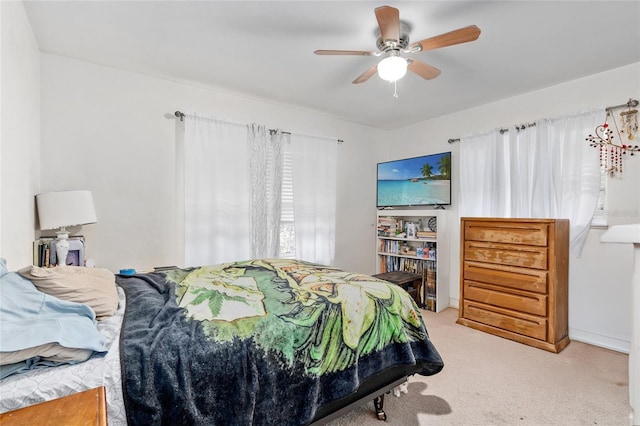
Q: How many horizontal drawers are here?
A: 5